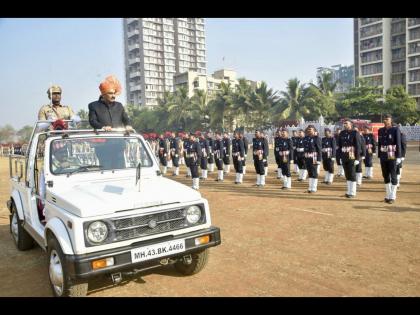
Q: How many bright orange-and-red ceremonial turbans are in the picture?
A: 1